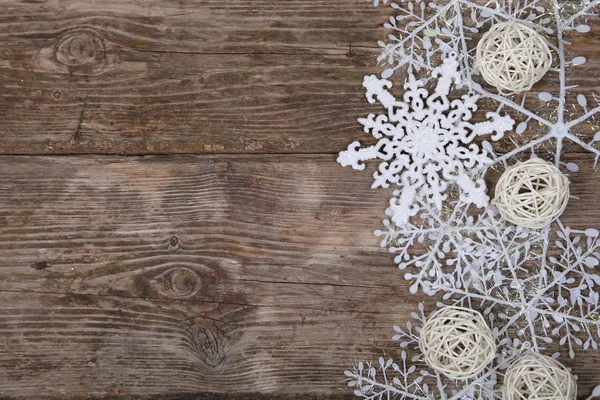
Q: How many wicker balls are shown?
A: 4